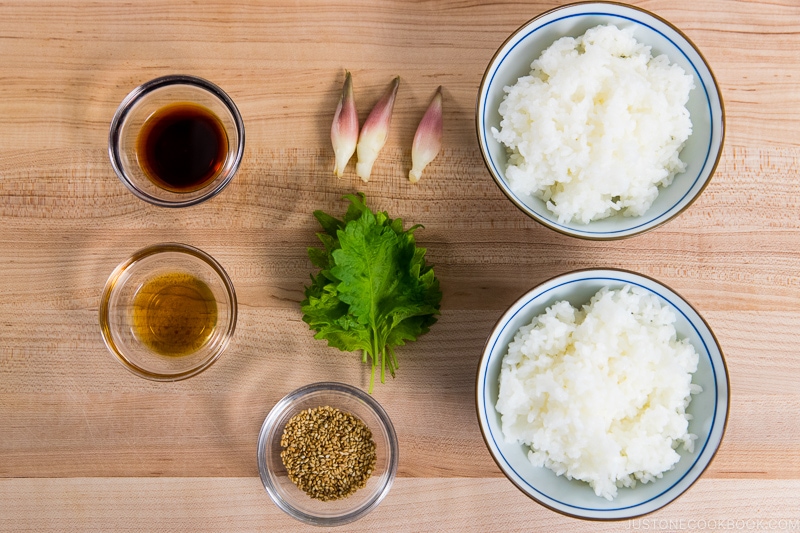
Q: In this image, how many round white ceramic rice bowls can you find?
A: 2